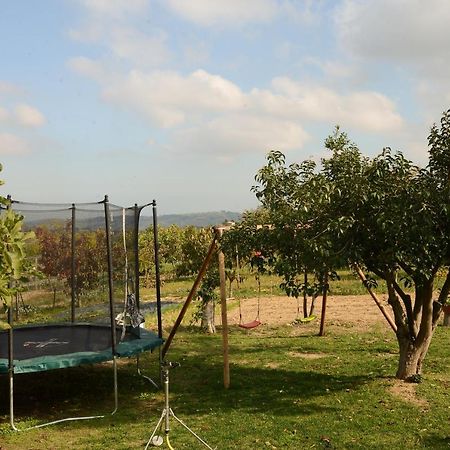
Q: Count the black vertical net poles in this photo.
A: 5